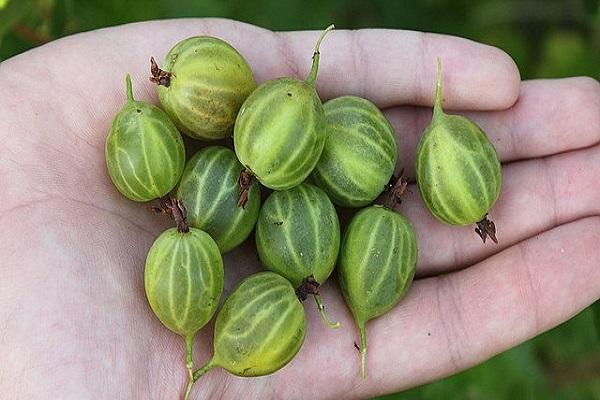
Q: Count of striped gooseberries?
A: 10